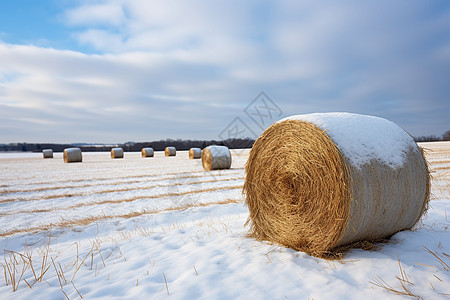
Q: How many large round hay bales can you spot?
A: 8